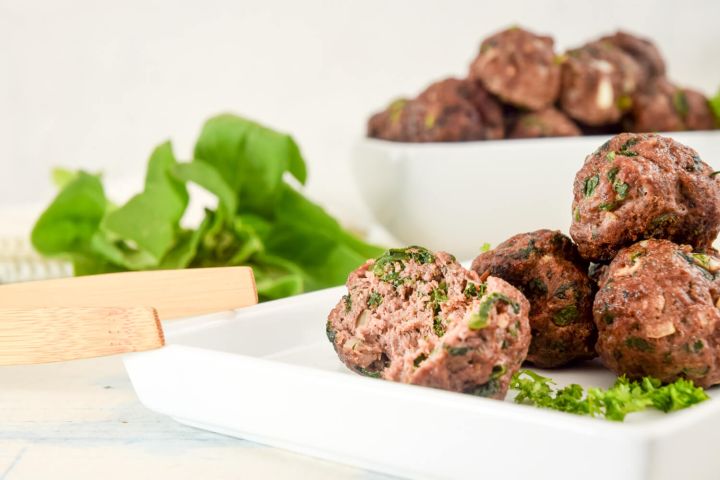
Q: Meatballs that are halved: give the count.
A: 1